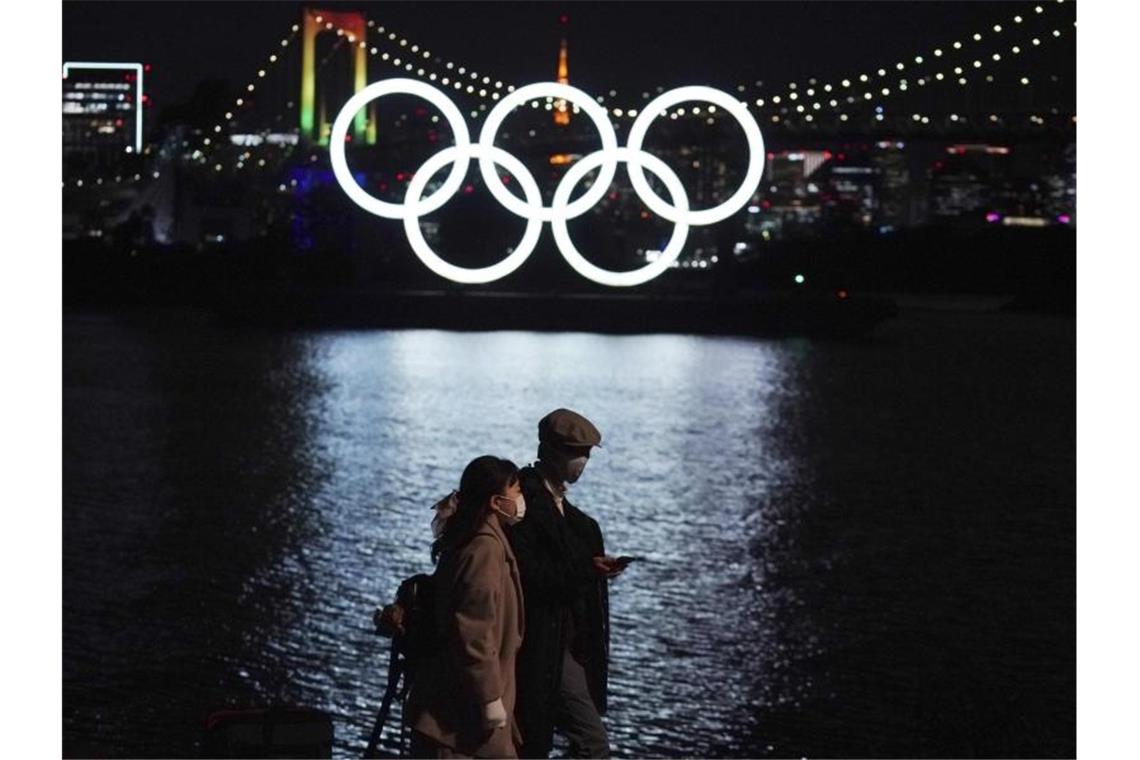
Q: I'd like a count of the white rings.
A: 5